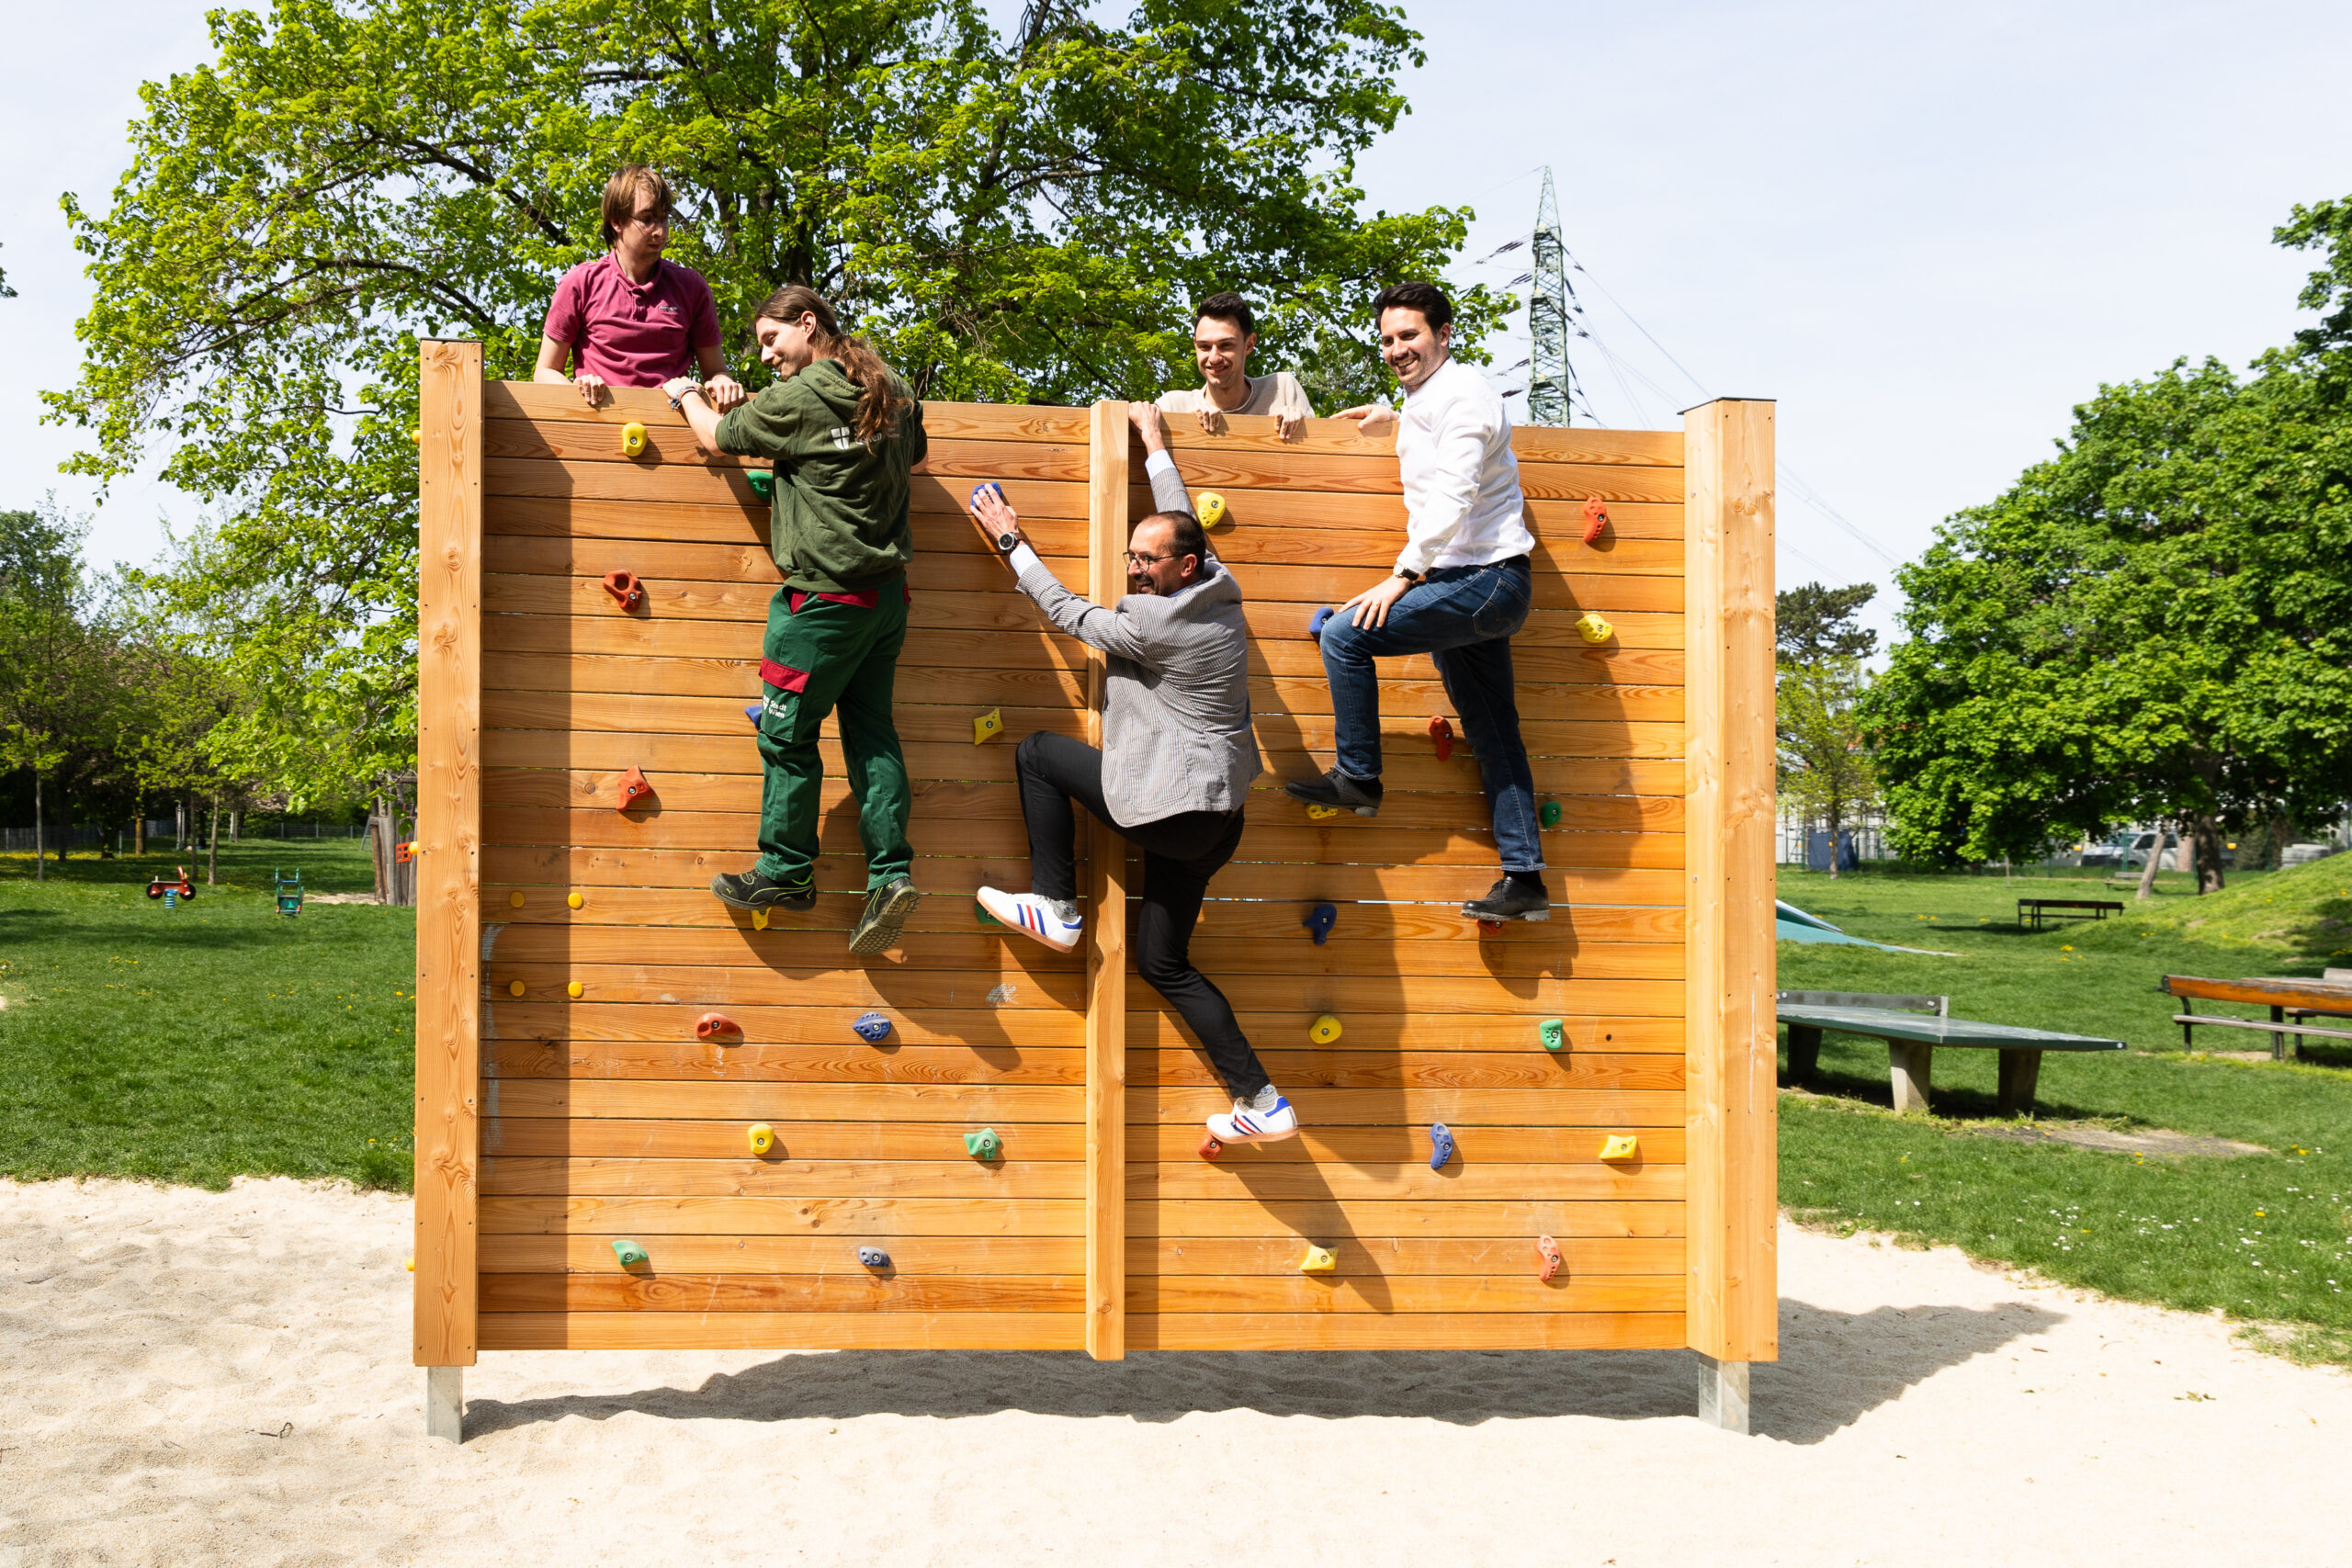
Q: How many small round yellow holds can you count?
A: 4